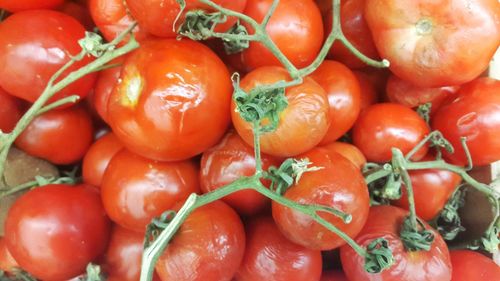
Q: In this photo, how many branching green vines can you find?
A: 4